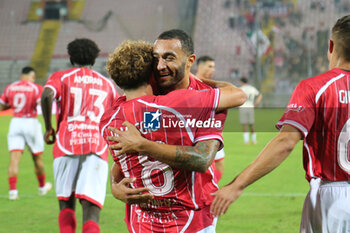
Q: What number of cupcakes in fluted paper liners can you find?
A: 0